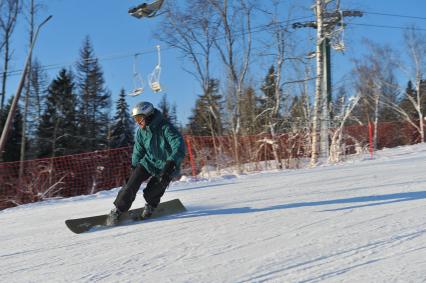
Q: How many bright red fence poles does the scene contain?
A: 2